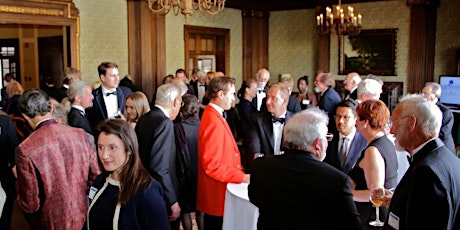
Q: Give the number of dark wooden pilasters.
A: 4